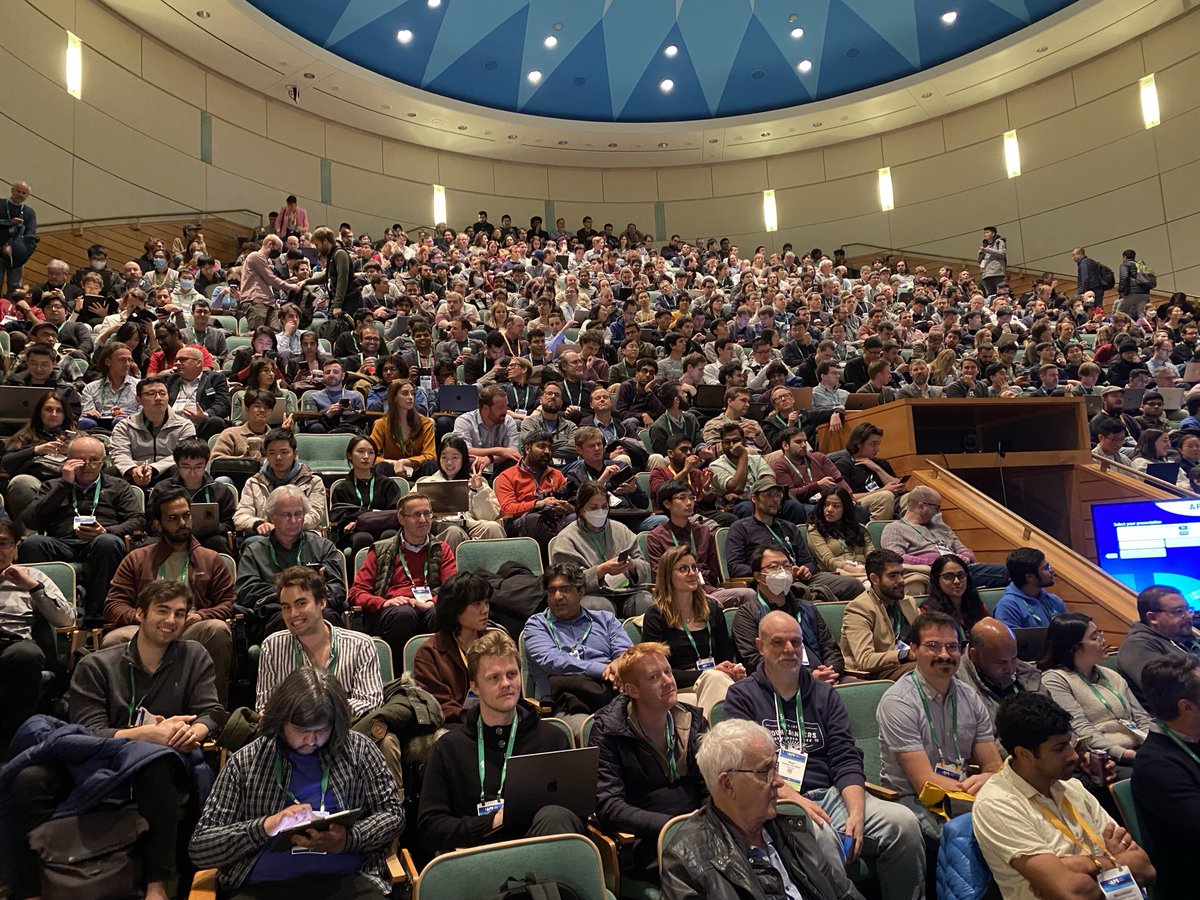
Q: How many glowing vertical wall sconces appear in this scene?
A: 6